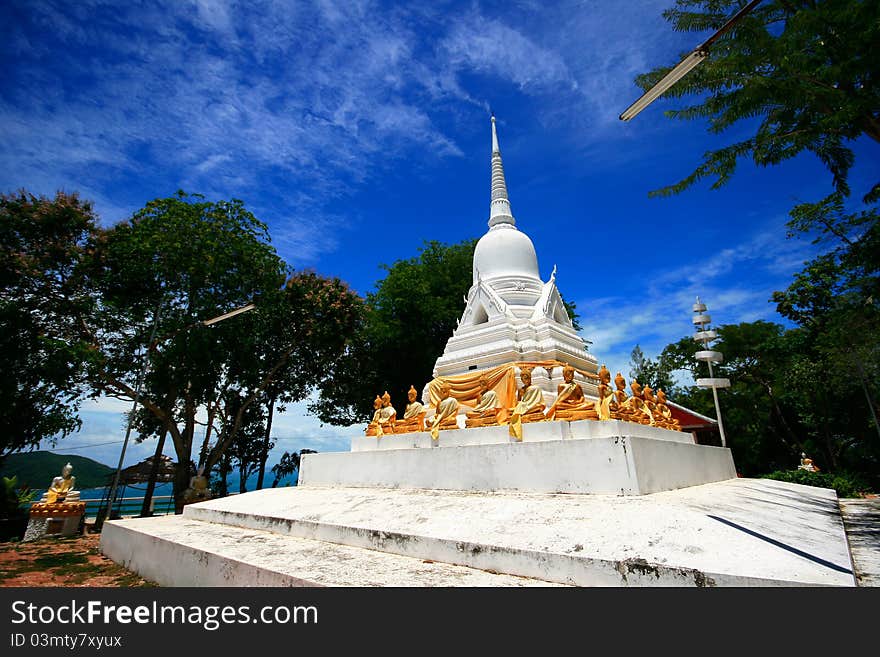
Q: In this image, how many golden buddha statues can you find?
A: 12